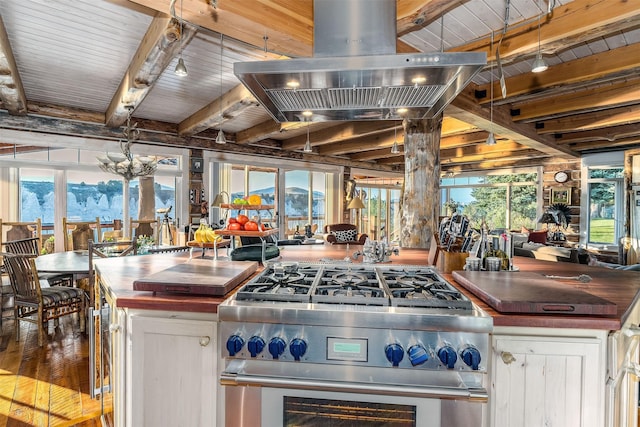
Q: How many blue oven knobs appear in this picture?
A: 8